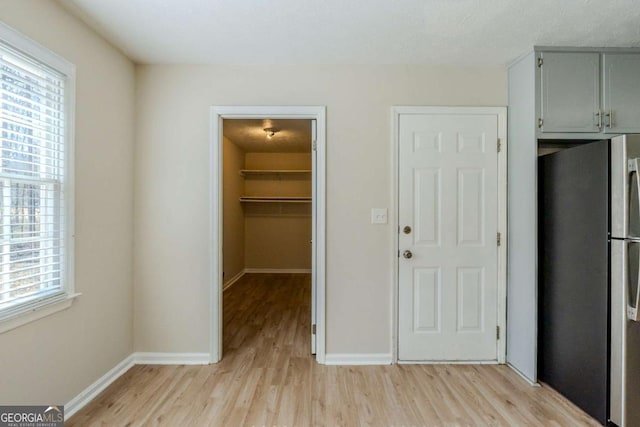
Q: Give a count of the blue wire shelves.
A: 0